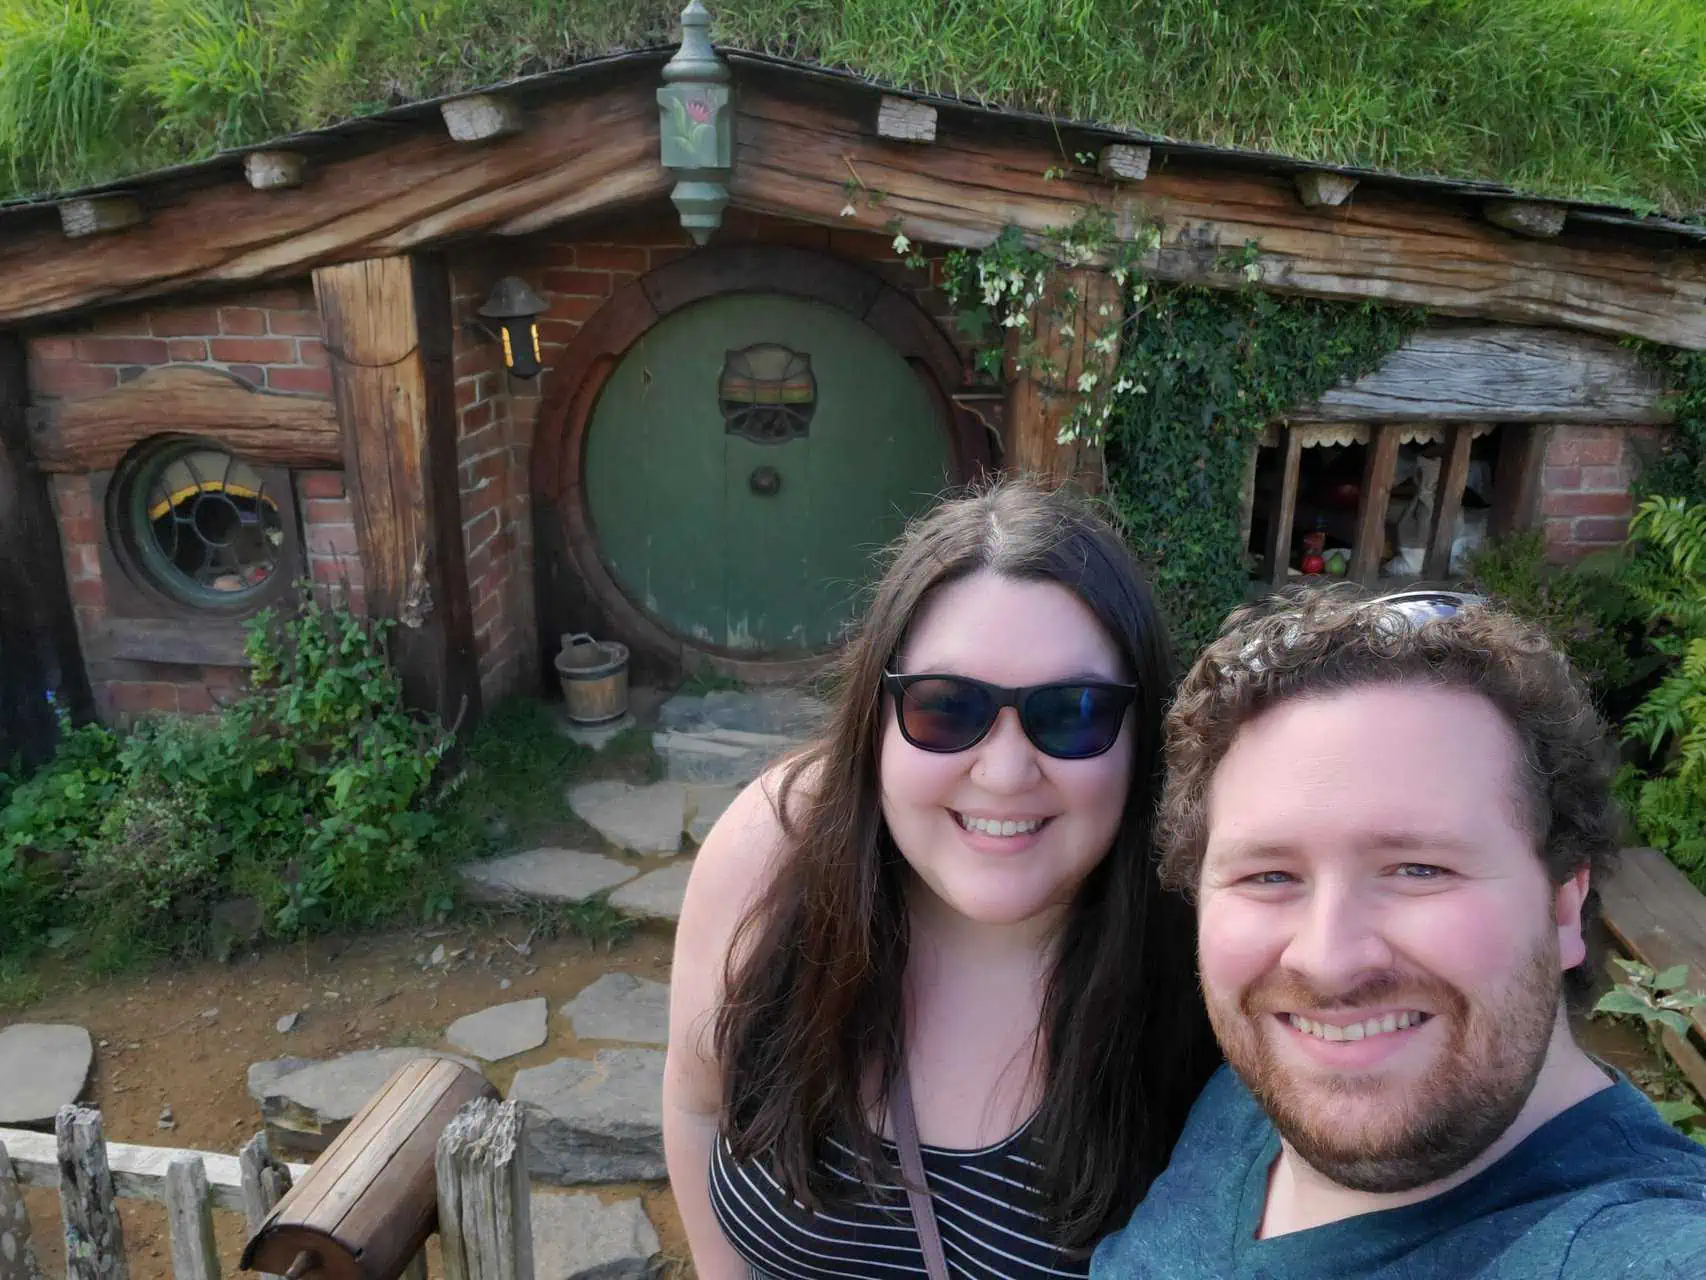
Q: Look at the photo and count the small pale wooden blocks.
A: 7